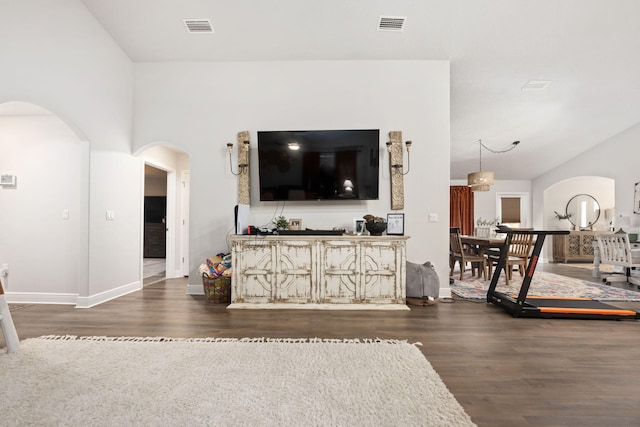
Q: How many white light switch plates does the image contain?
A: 3